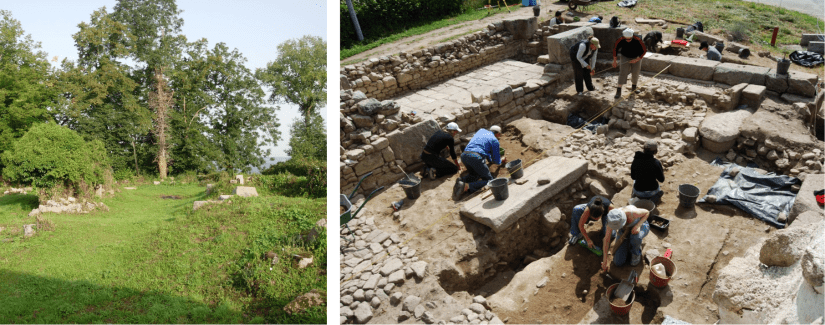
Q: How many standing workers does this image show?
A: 2